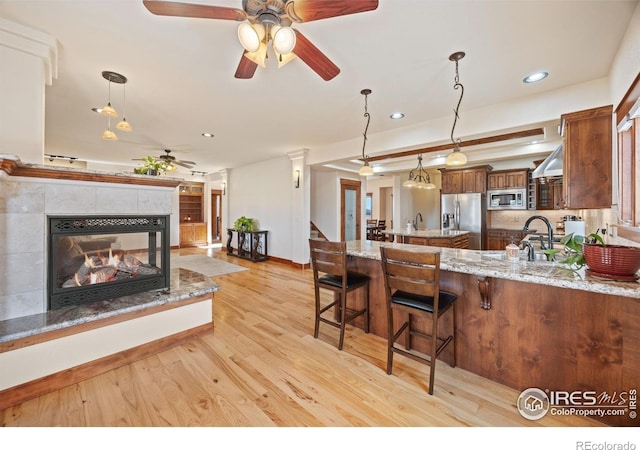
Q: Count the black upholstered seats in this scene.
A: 2